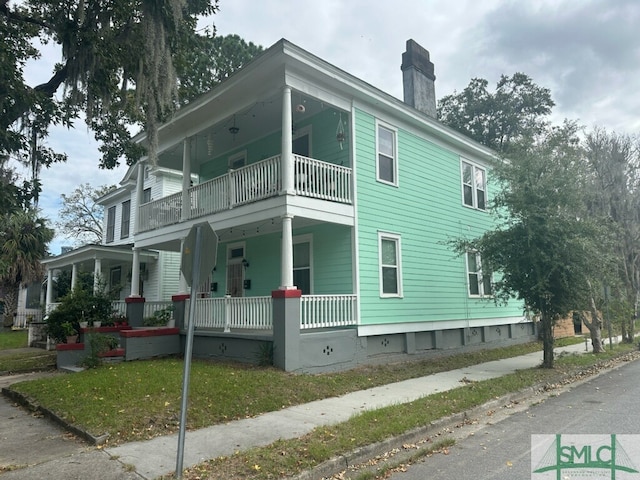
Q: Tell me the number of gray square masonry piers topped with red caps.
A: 3